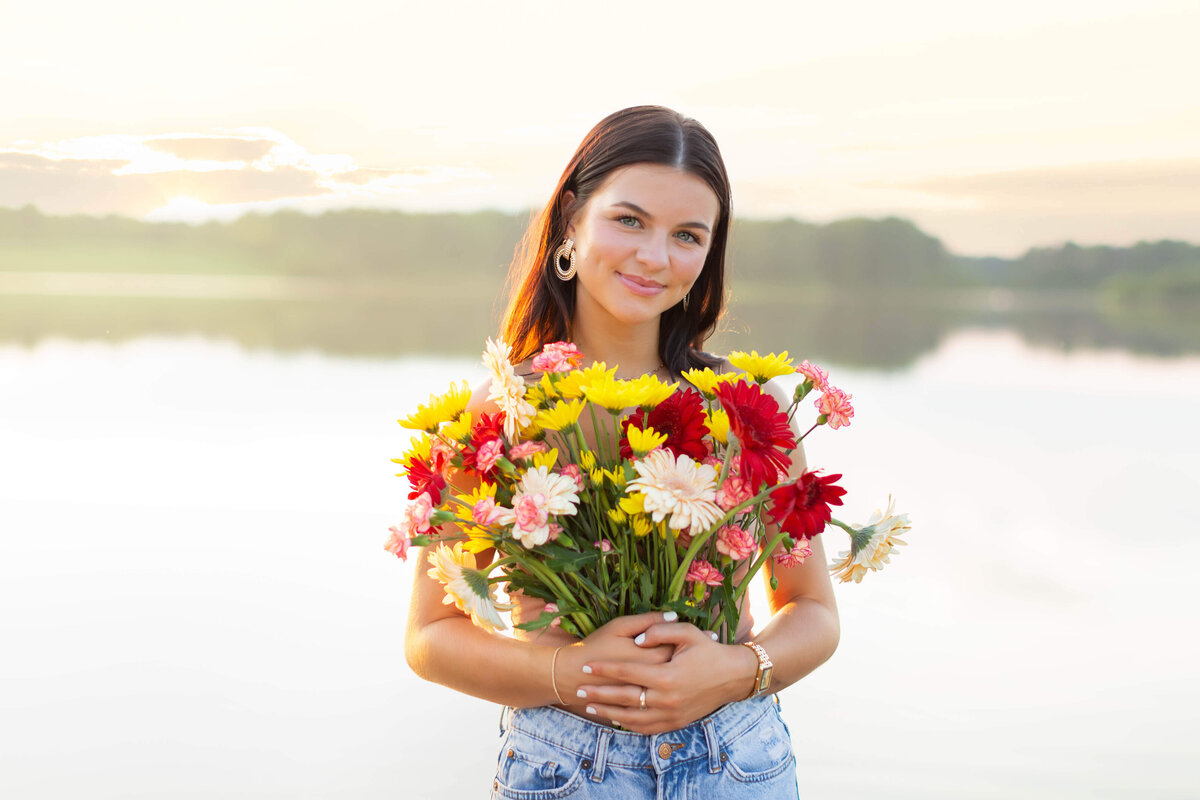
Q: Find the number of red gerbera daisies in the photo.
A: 5